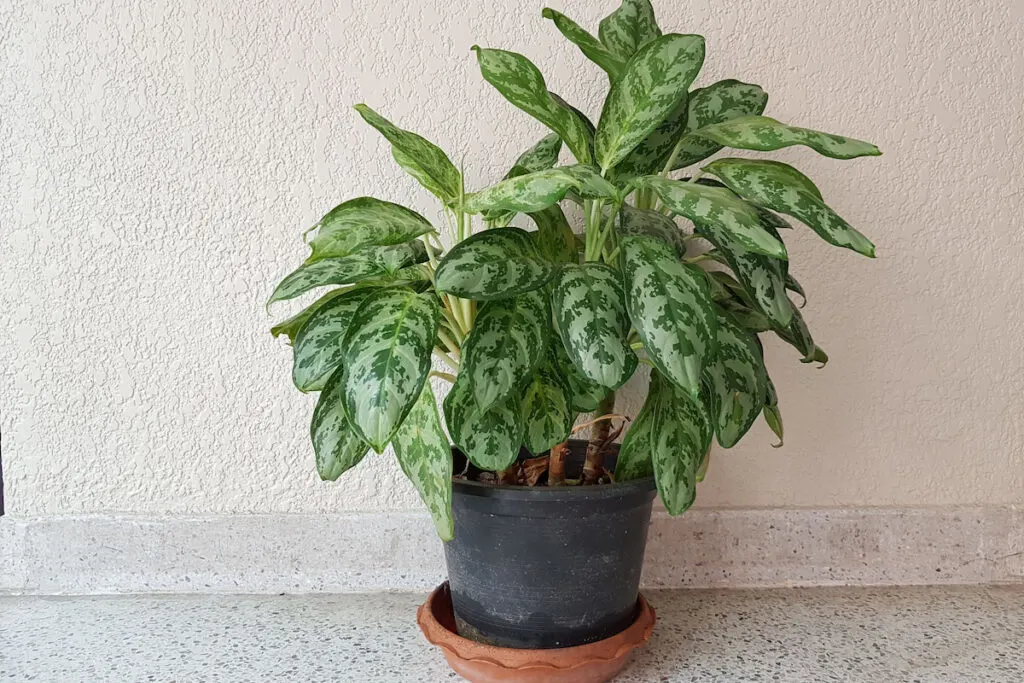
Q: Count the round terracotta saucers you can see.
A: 1